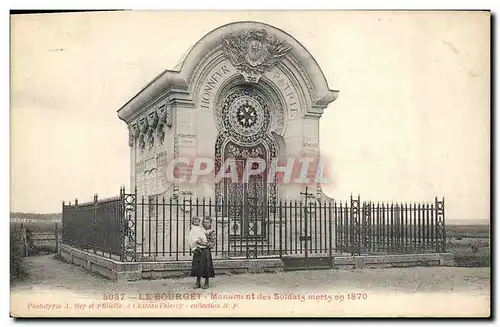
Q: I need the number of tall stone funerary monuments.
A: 1